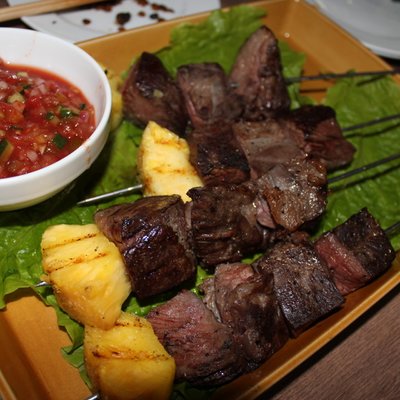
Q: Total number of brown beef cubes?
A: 13